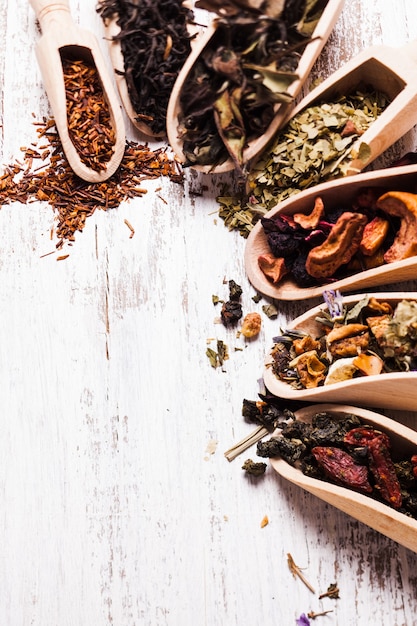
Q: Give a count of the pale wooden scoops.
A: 7